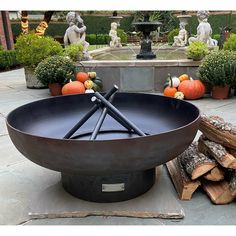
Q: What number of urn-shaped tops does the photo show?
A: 2